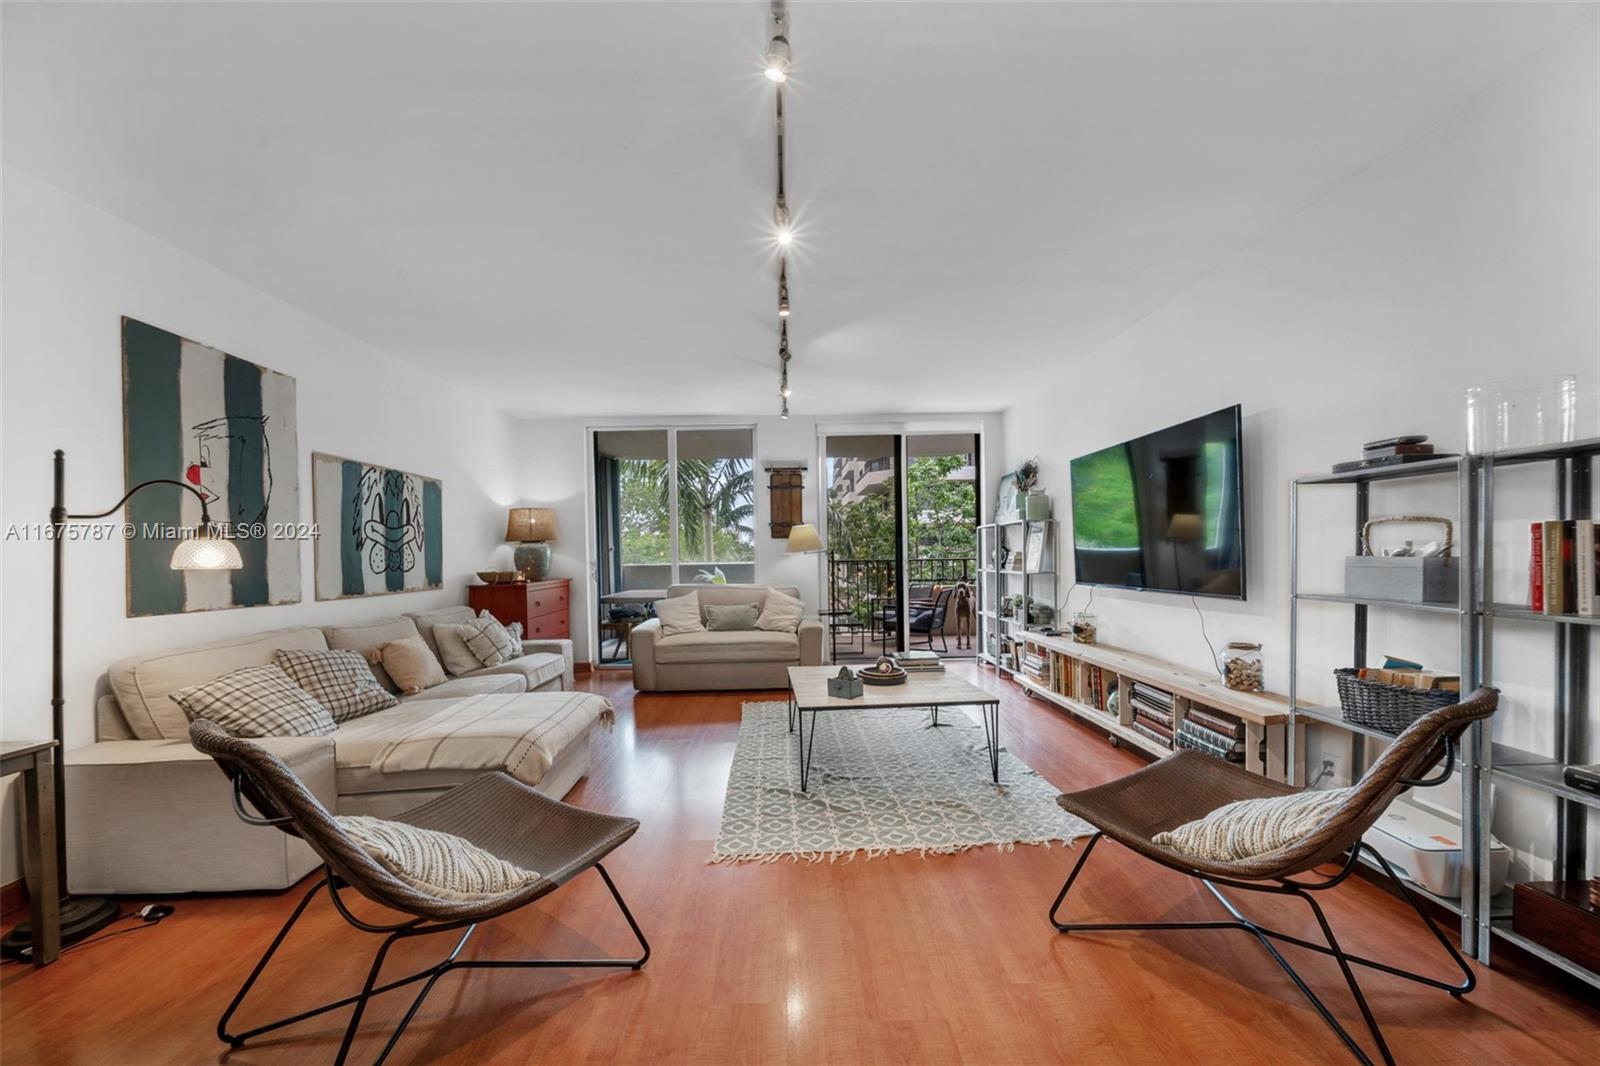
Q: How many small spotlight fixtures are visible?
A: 6